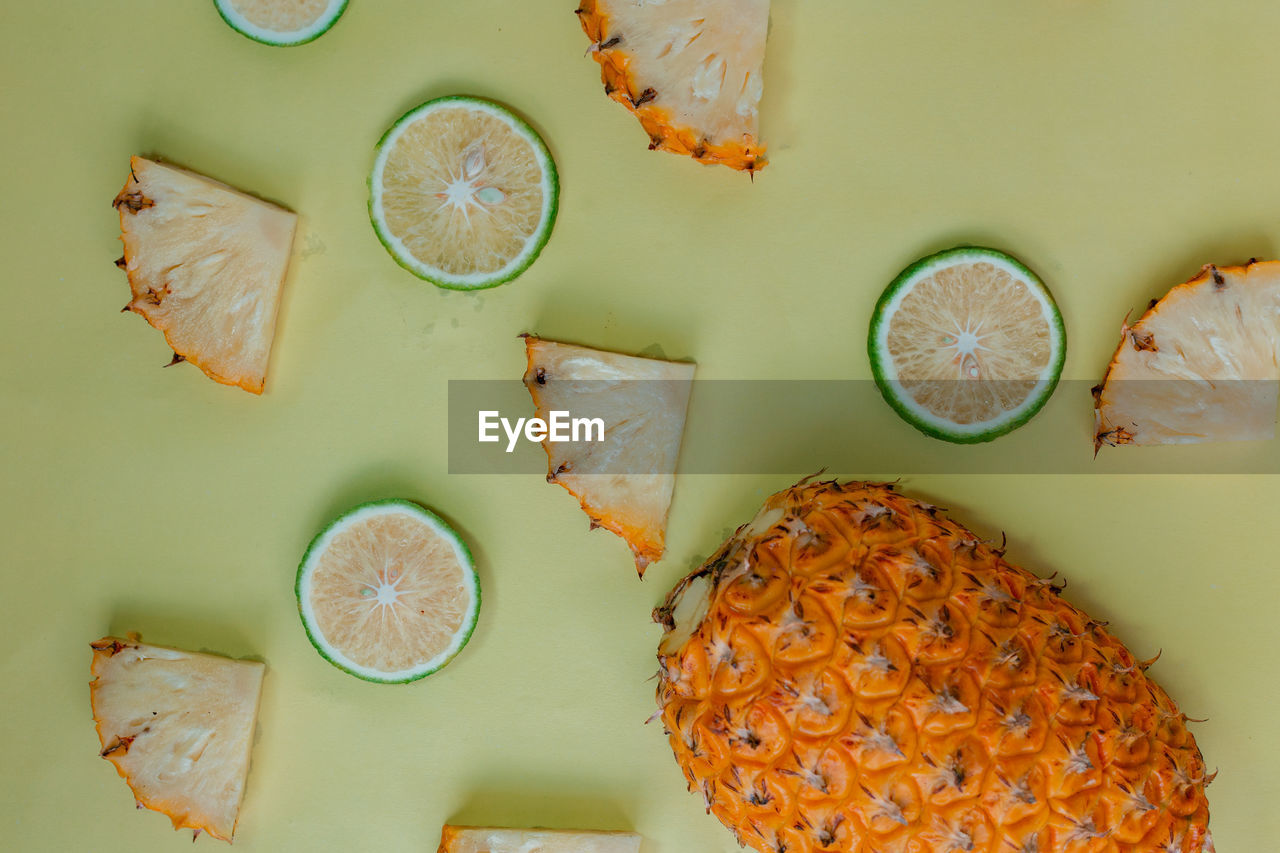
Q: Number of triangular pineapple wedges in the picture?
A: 6